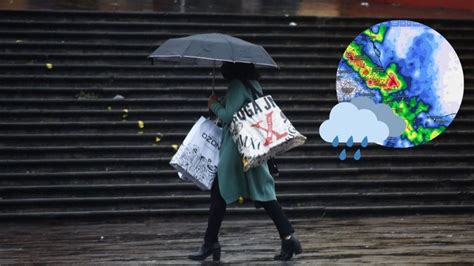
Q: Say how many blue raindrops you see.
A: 5